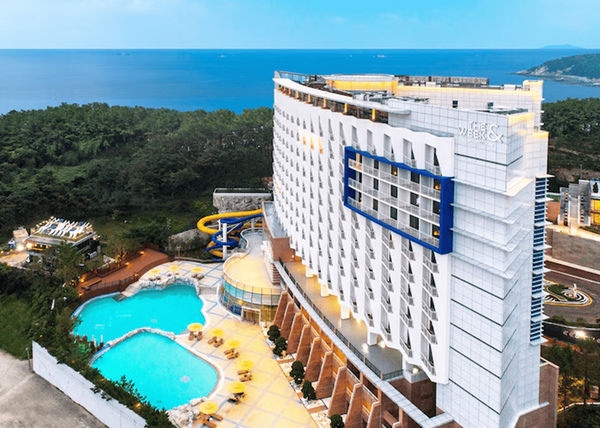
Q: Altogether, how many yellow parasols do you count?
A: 9